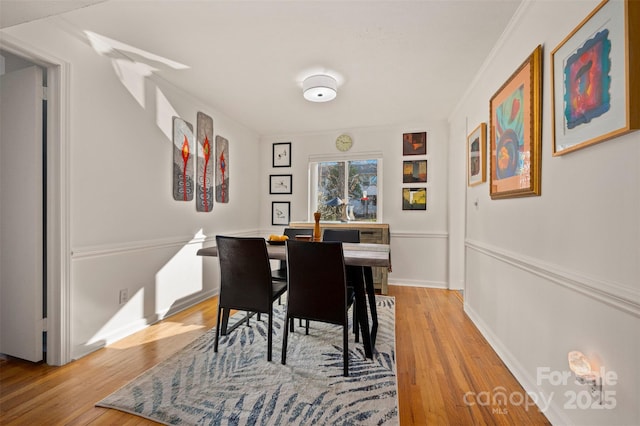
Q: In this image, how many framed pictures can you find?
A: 9